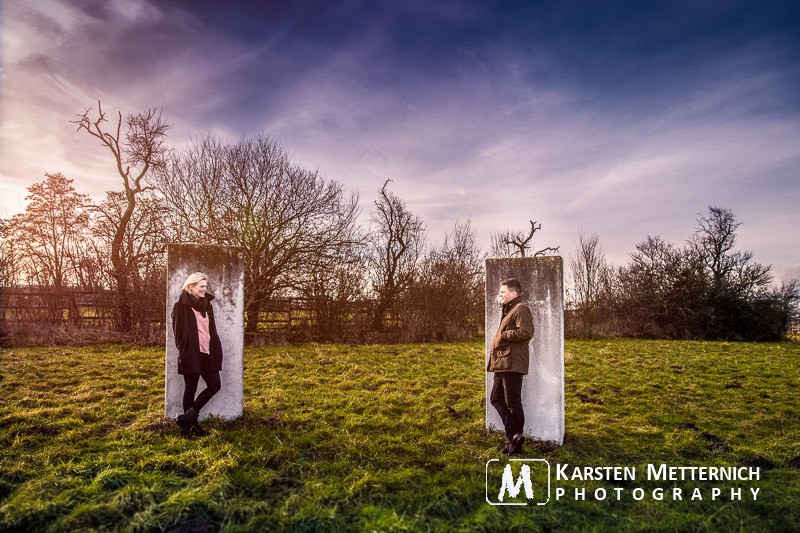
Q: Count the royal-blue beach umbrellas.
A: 0